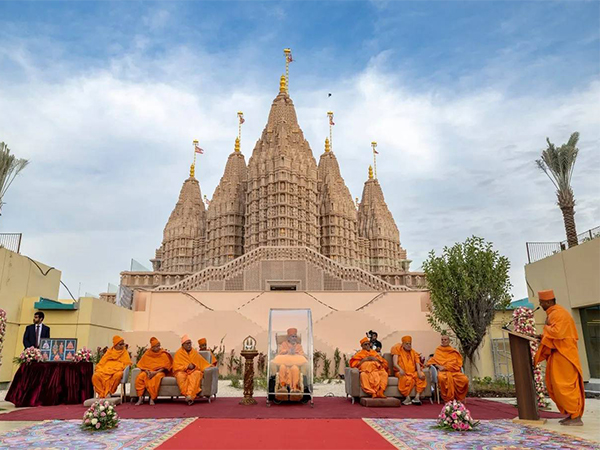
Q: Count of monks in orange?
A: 9